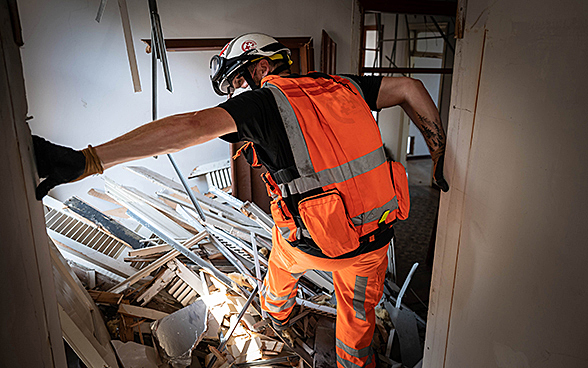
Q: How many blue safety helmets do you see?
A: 0